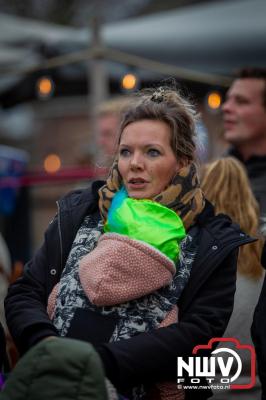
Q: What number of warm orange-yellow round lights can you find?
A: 4